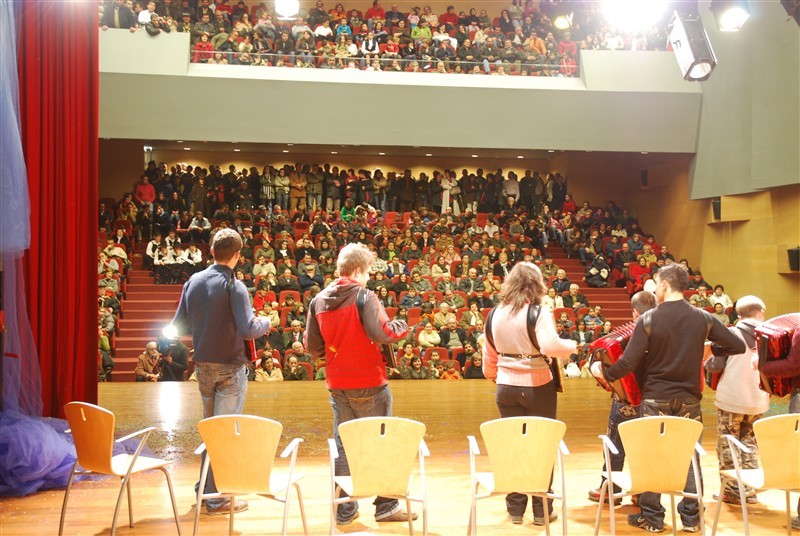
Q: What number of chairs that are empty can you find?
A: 6